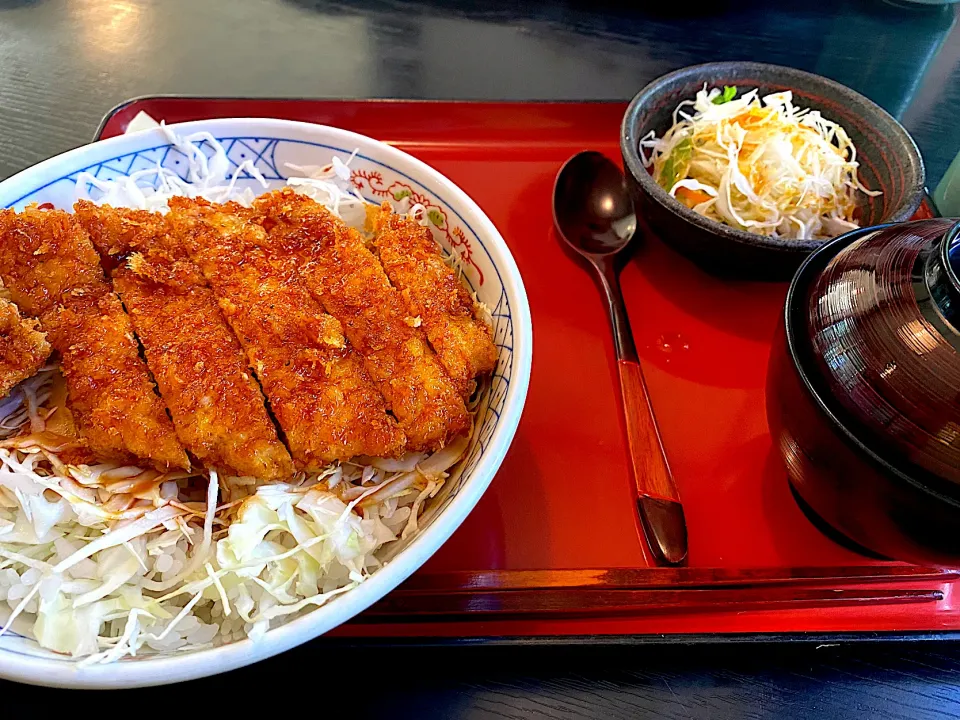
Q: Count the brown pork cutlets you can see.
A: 6